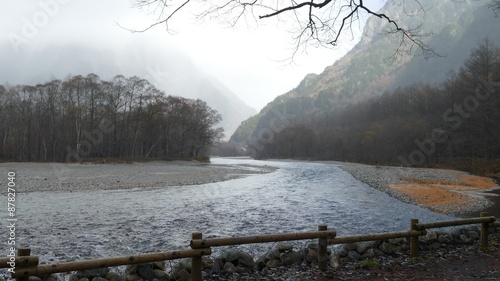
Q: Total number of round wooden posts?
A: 5